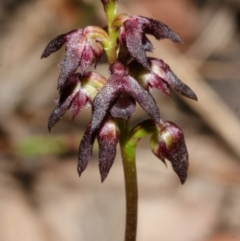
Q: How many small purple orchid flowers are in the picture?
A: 7